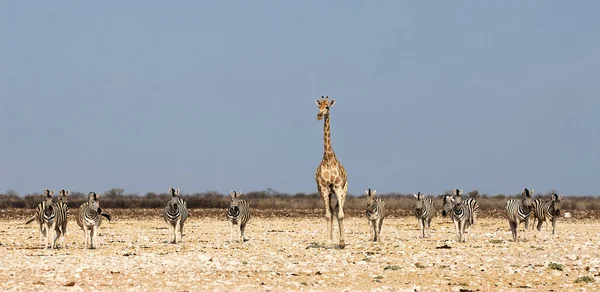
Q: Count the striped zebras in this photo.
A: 11